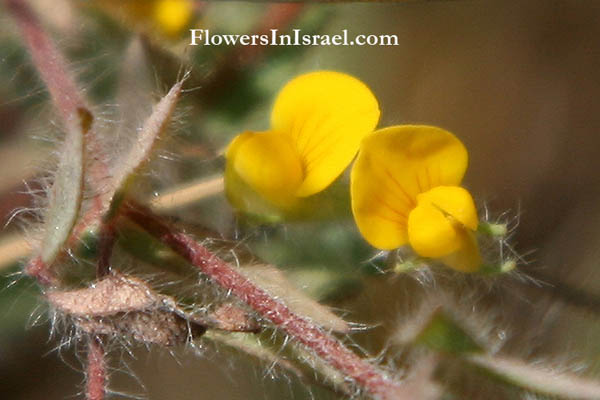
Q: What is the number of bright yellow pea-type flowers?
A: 2